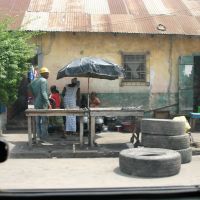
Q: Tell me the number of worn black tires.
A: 4